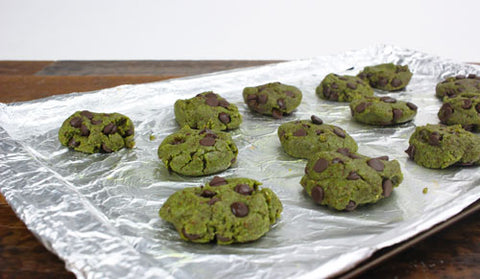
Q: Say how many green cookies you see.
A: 13